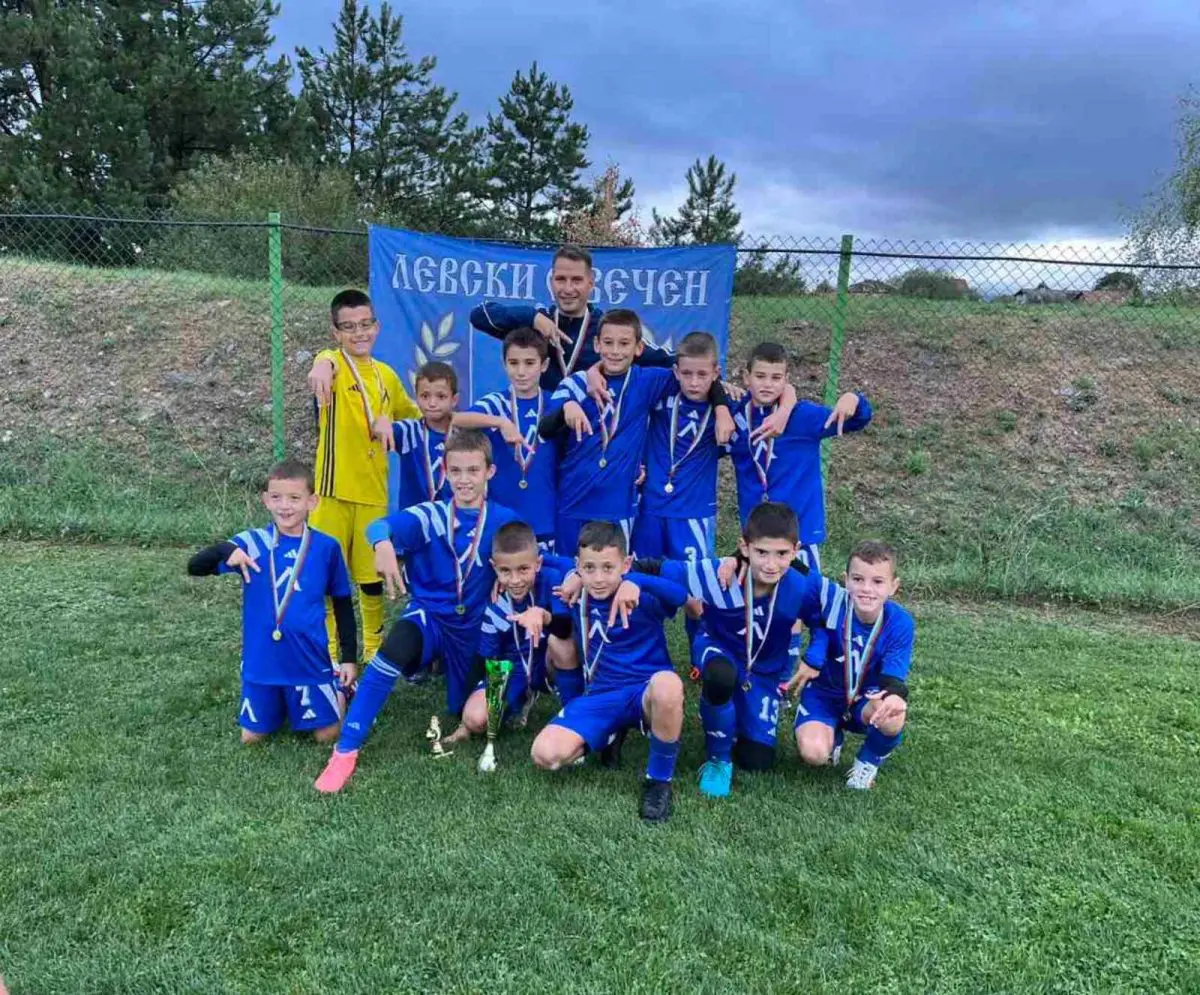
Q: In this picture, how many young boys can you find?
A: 12